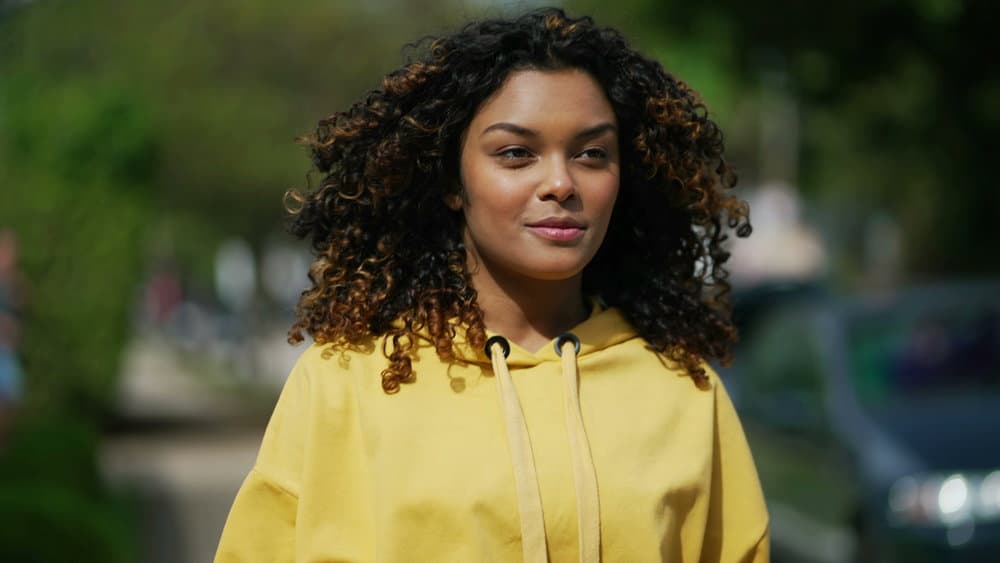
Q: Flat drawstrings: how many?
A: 2